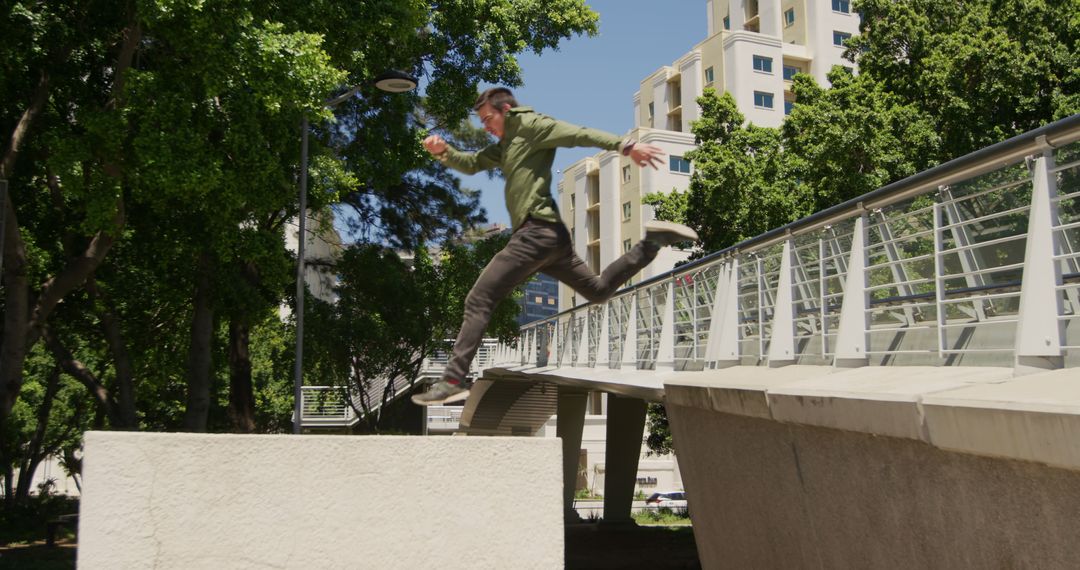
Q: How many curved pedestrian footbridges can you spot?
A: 1